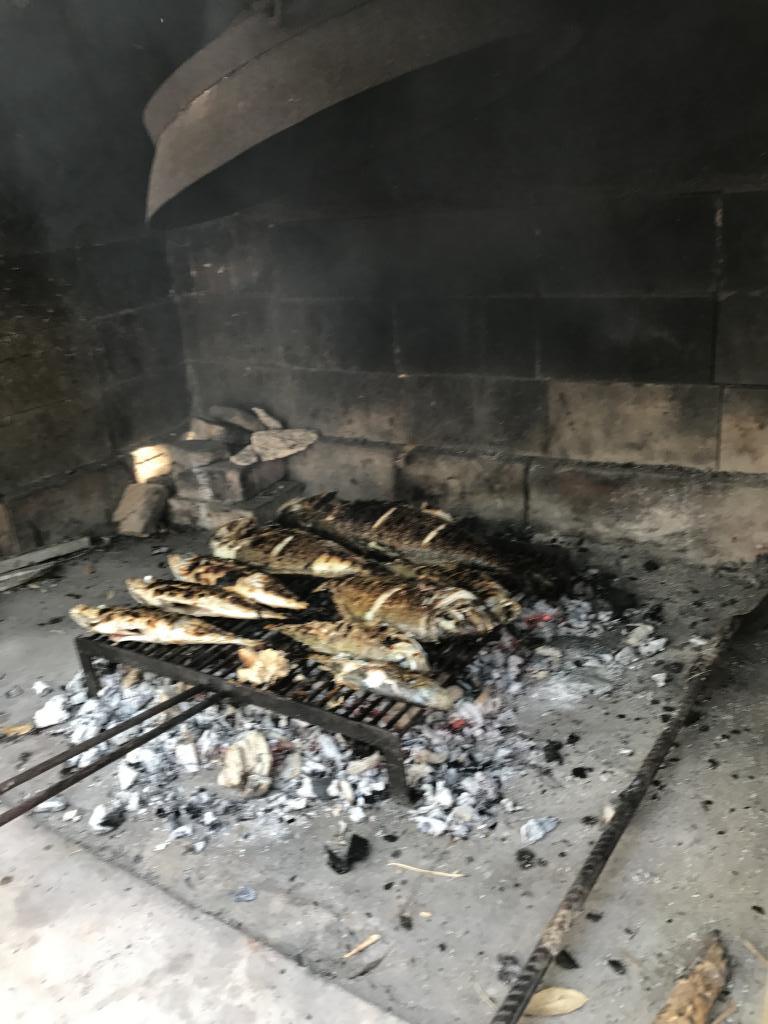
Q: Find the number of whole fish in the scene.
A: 9